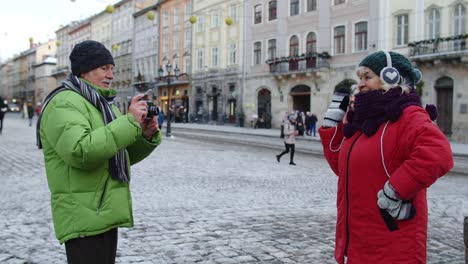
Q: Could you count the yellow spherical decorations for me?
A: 7